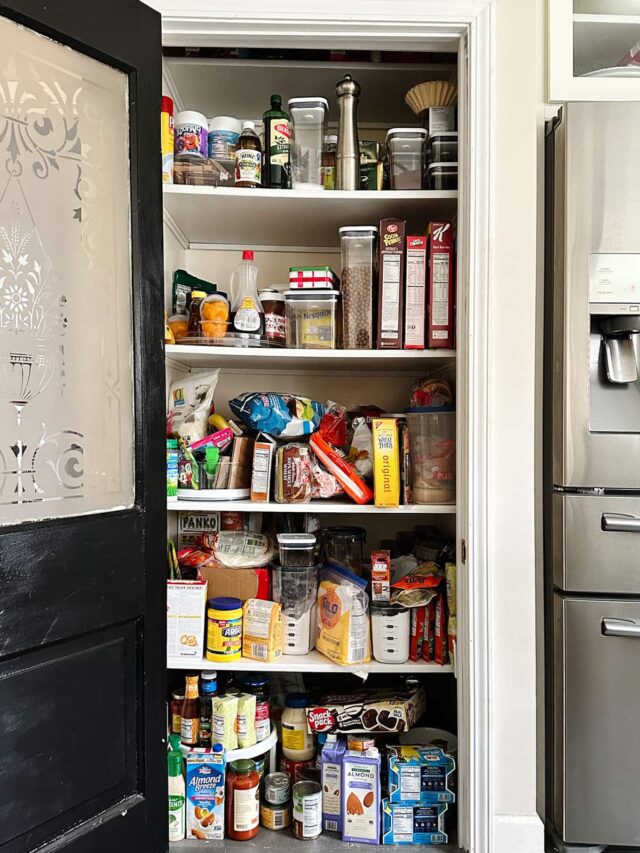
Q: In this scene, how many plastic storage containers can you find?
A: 11